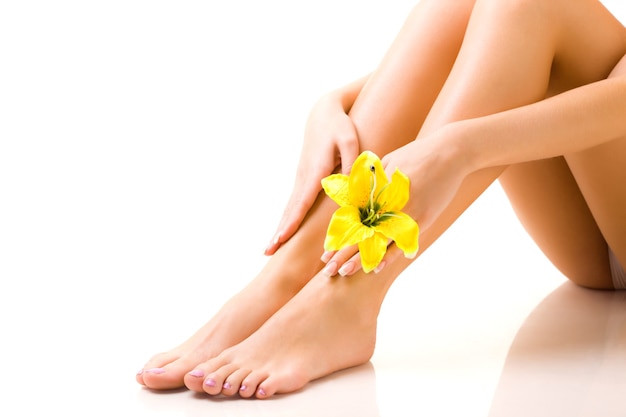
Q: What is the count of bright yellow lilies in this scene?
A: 1